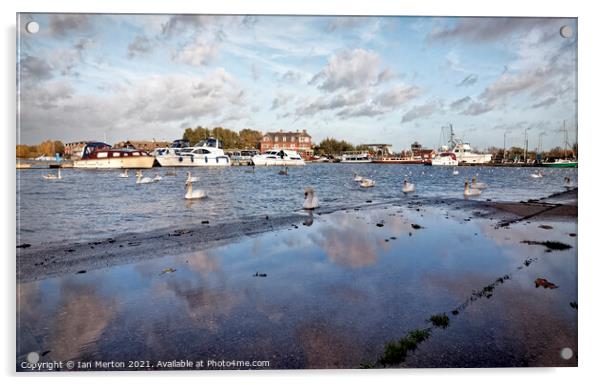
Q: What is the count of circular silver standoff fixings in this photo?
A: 4